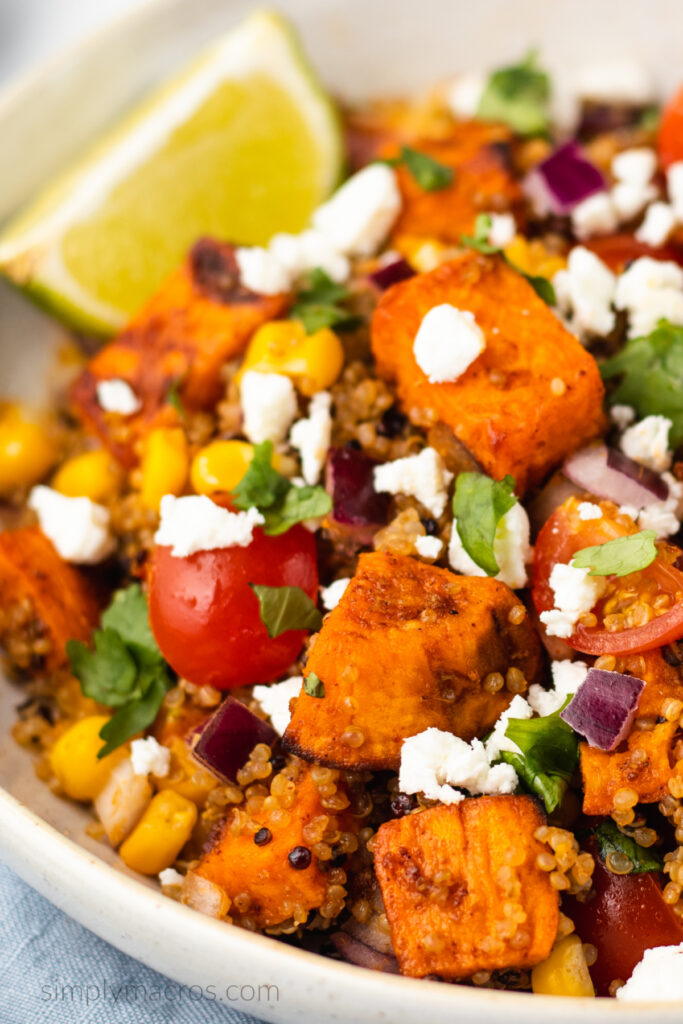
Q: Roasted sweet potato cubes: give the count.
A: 8